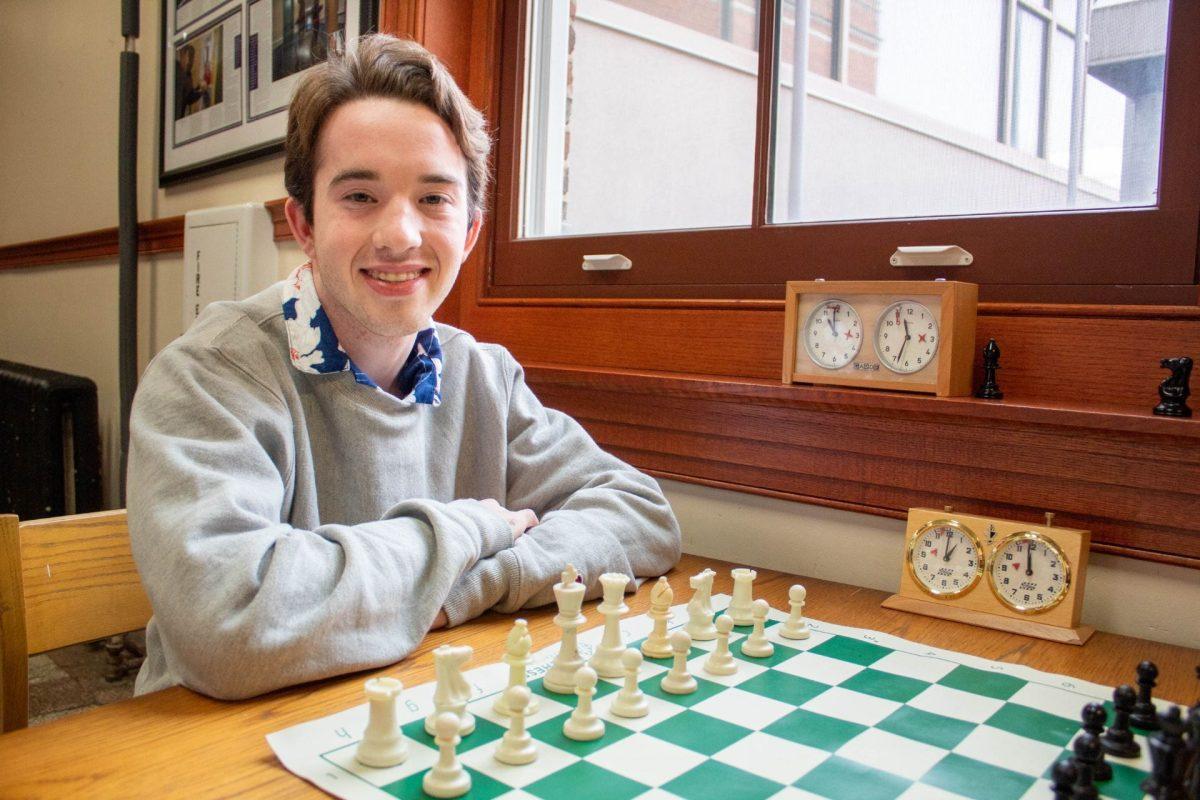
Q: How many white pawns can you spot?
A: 8